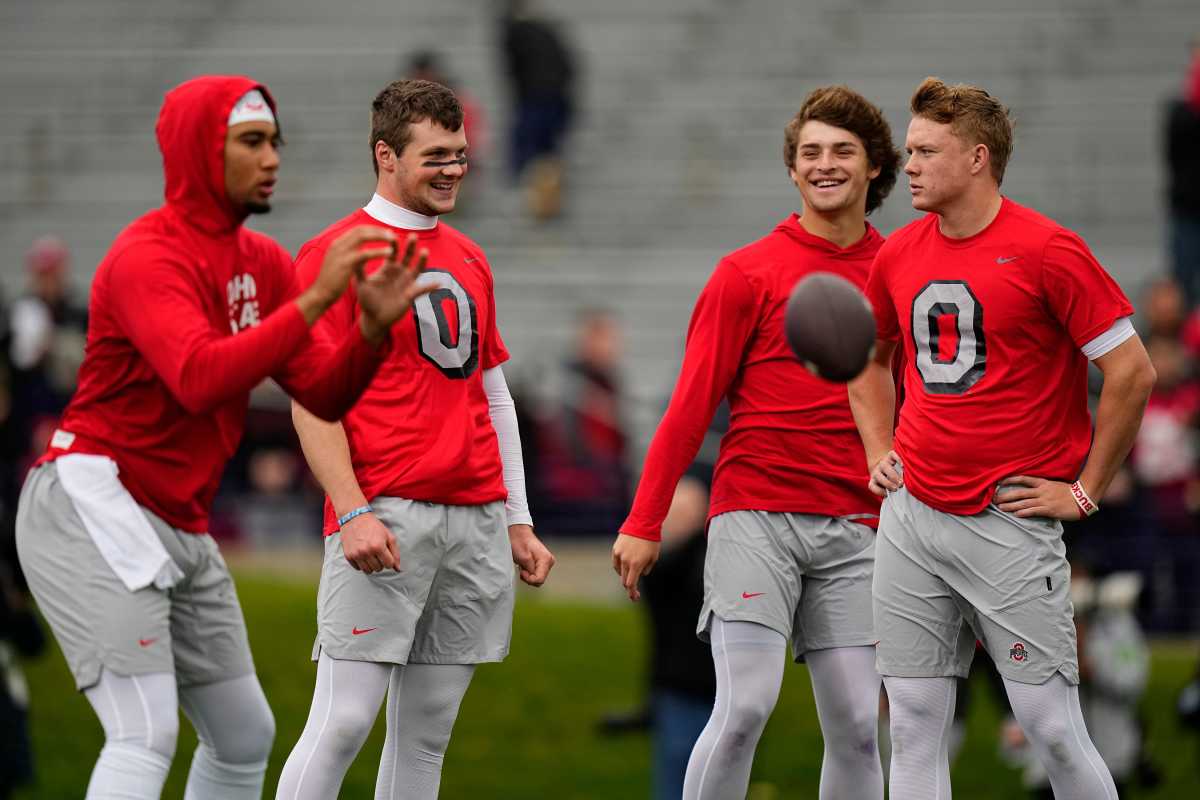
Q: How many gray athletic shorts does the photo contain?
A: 4